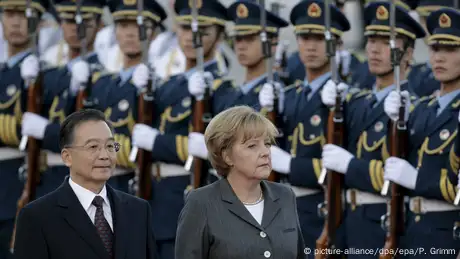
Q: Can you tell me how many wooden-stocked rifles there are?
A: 7